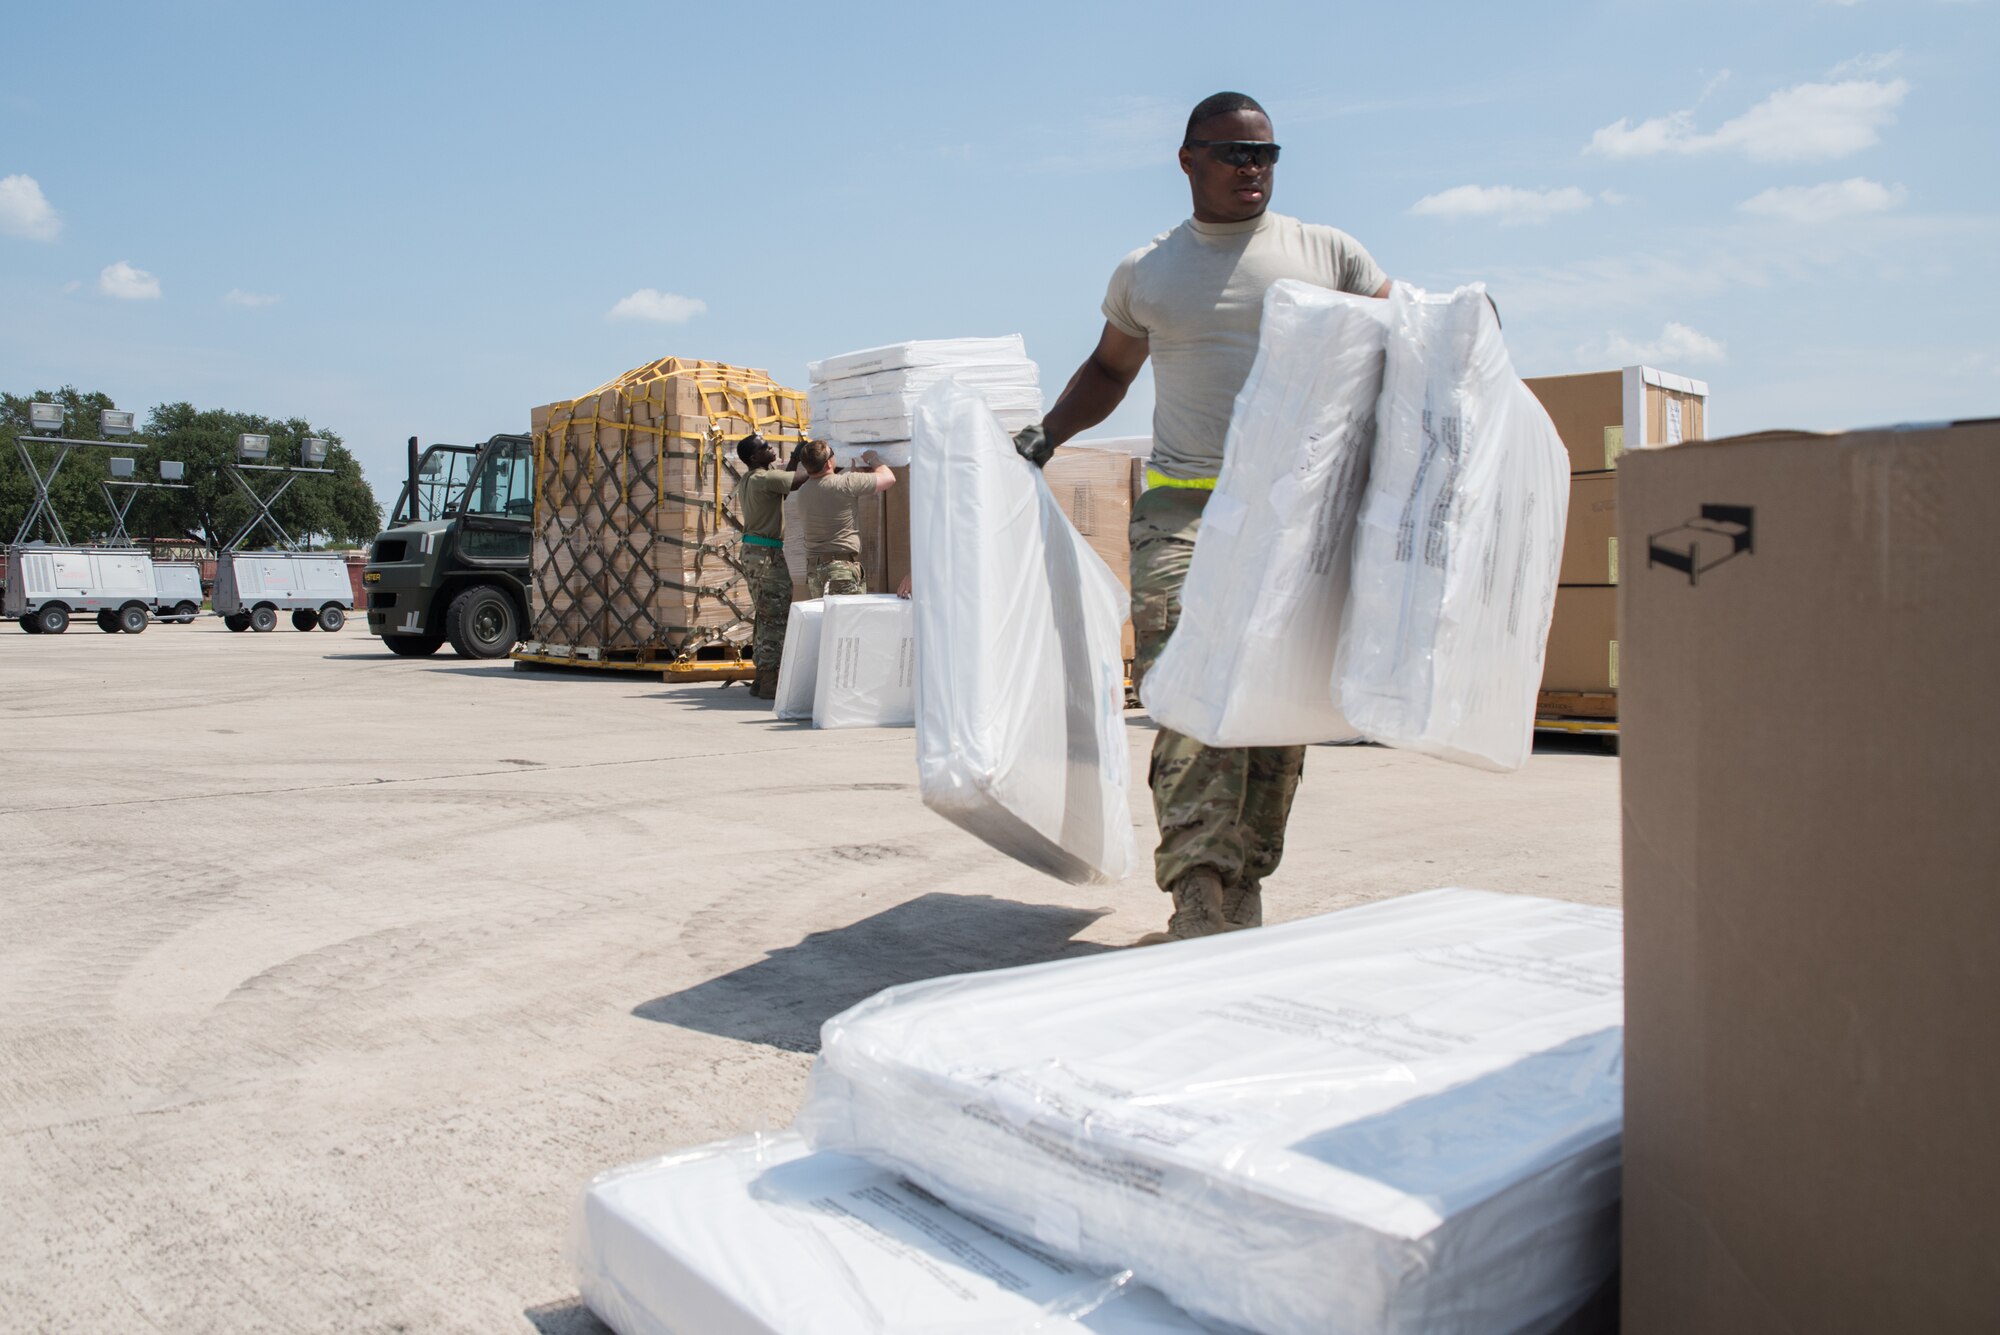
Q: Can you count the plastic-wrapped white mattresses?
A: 12